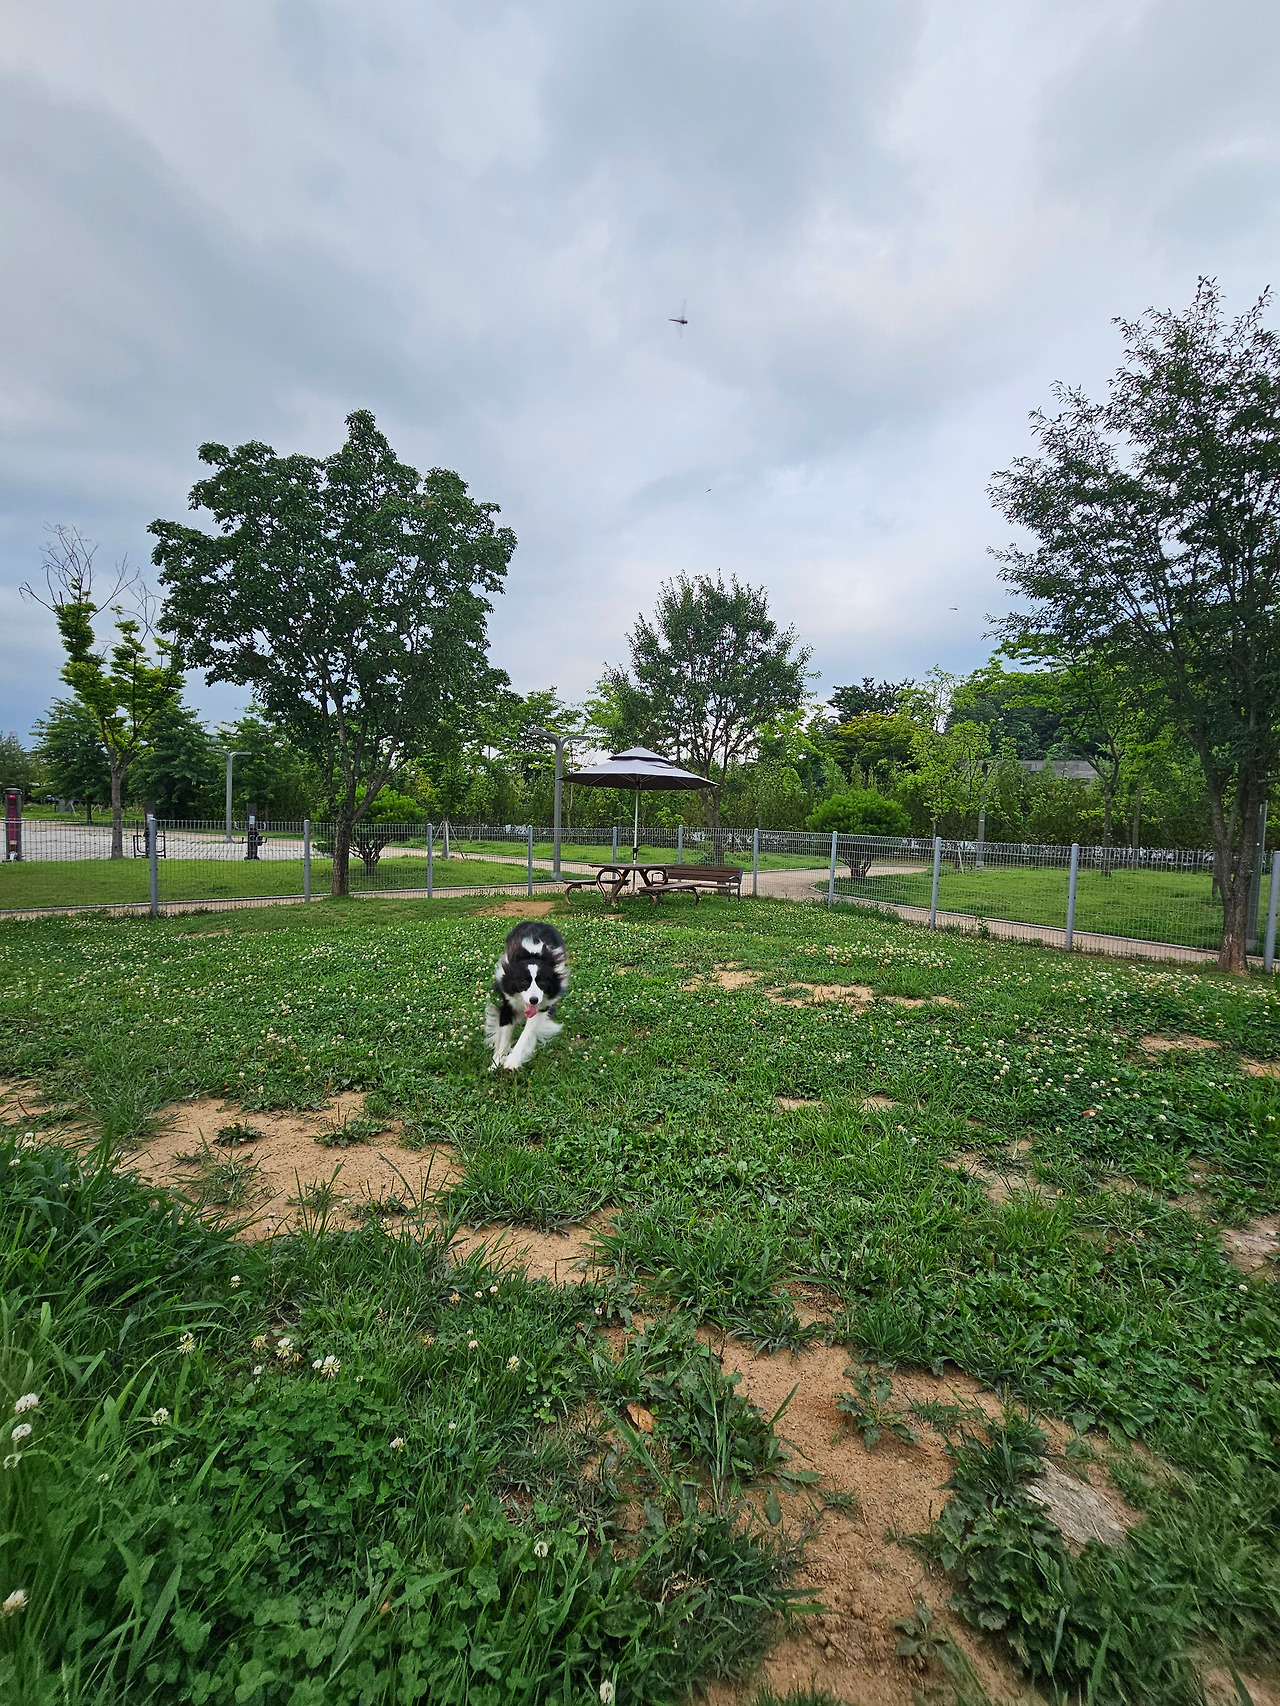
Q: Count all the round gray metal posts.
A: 11